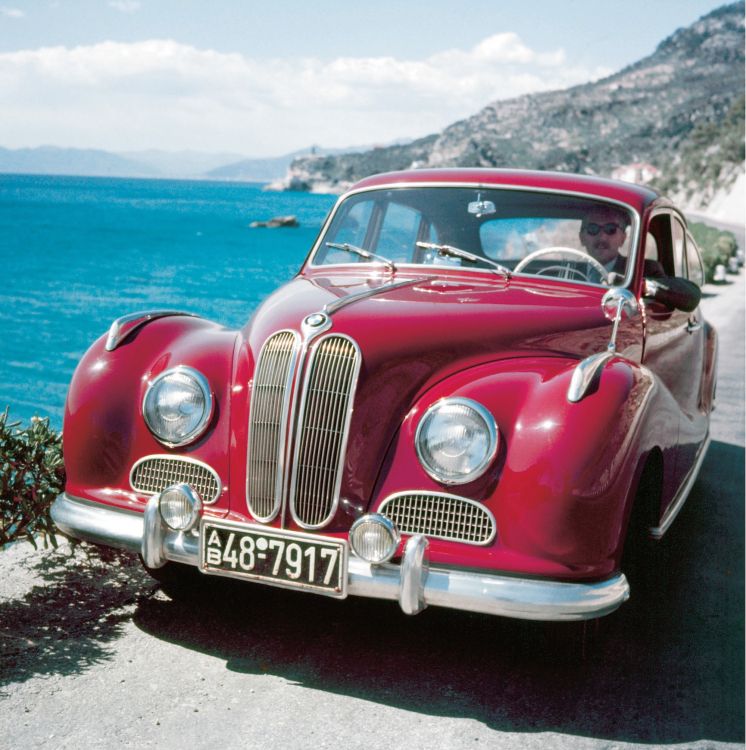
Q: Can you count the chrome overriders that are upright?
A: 2